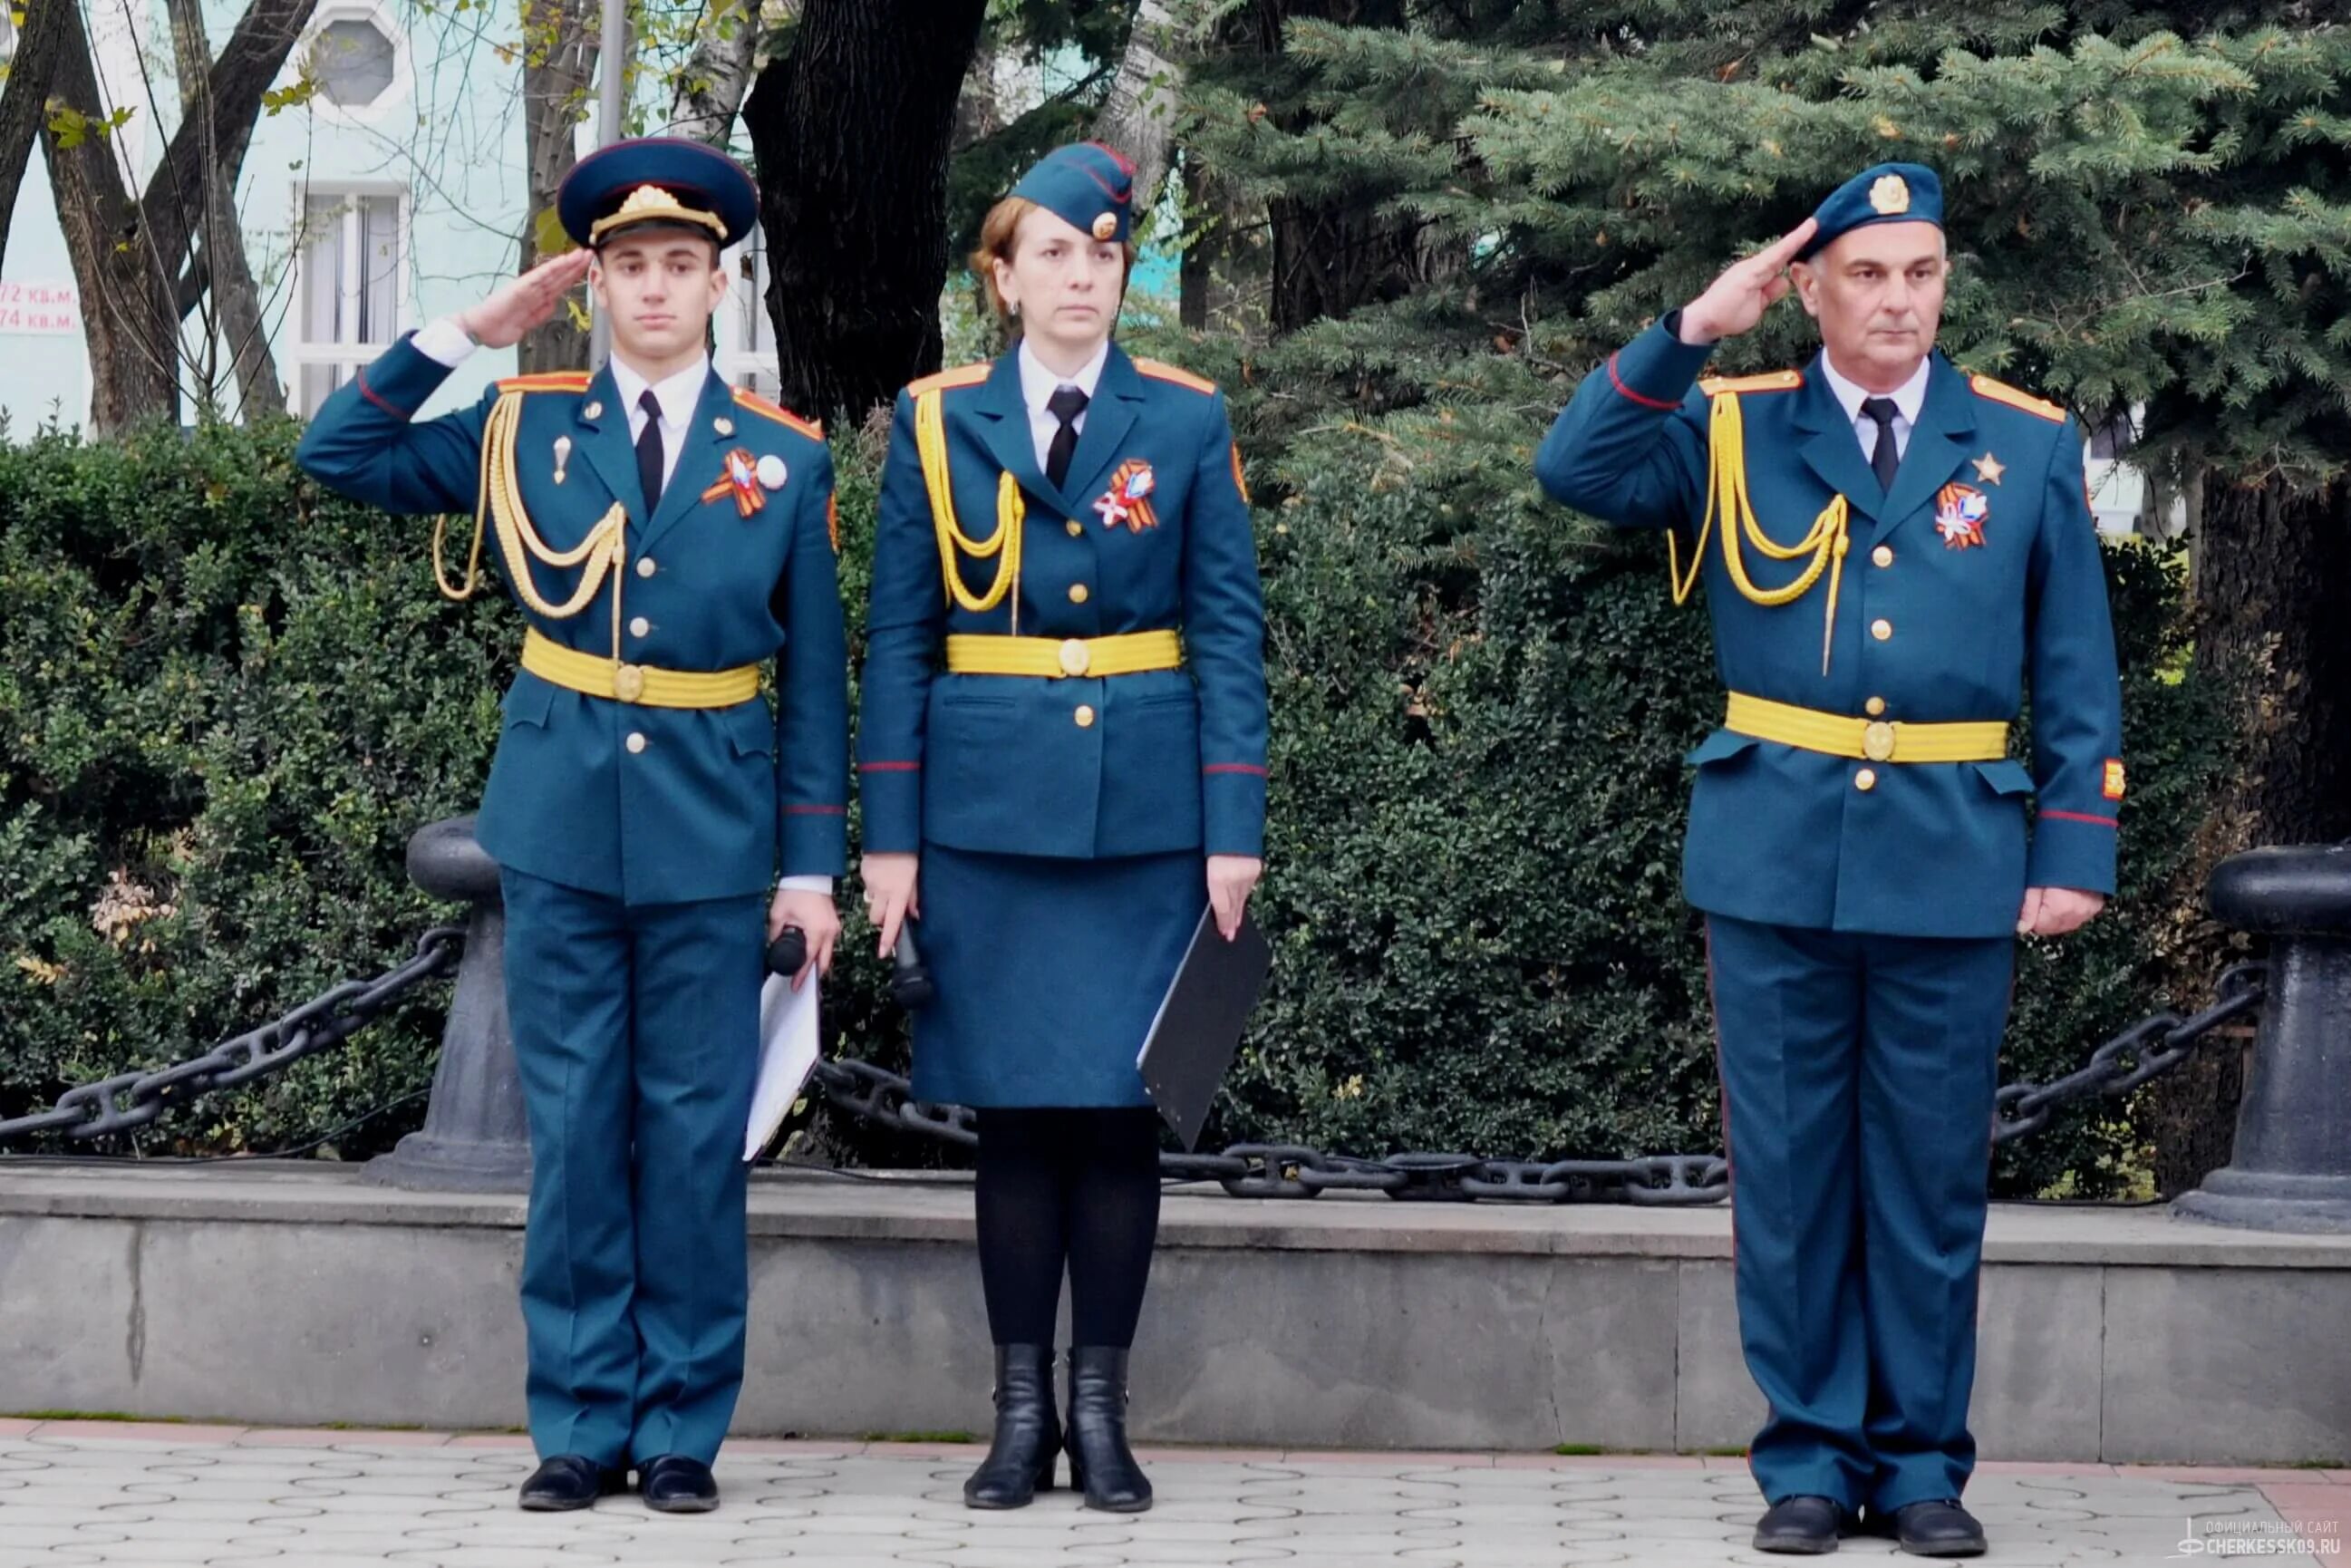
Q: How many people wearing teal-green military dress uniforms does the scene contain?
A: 3